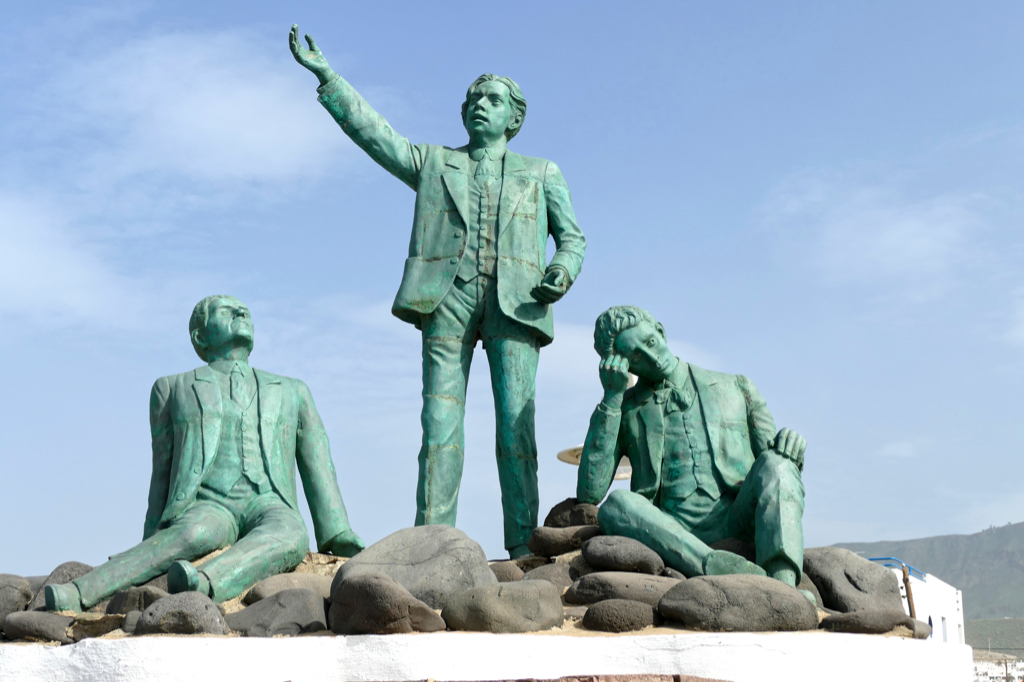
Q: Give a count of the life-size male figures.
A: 3